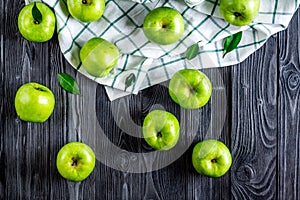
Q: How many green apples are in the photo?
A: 10